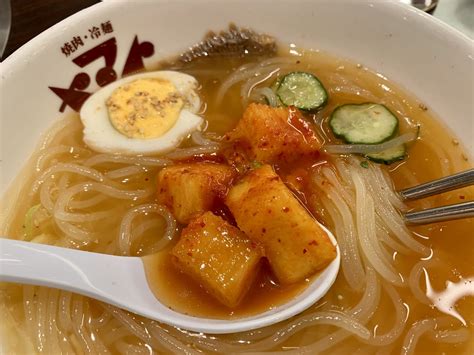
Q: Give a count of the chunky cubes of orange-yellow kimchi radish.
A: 4